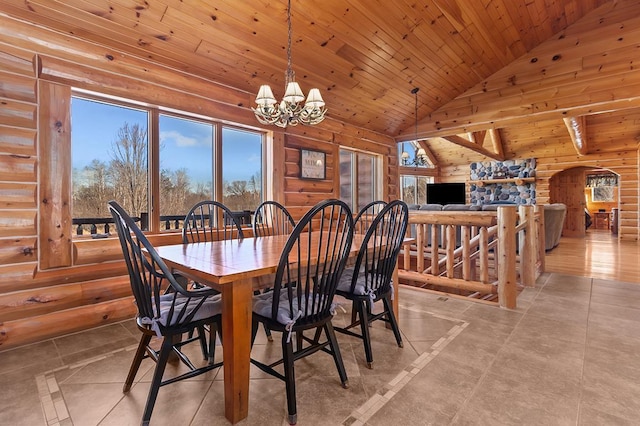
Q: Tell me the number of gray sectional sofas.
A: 1